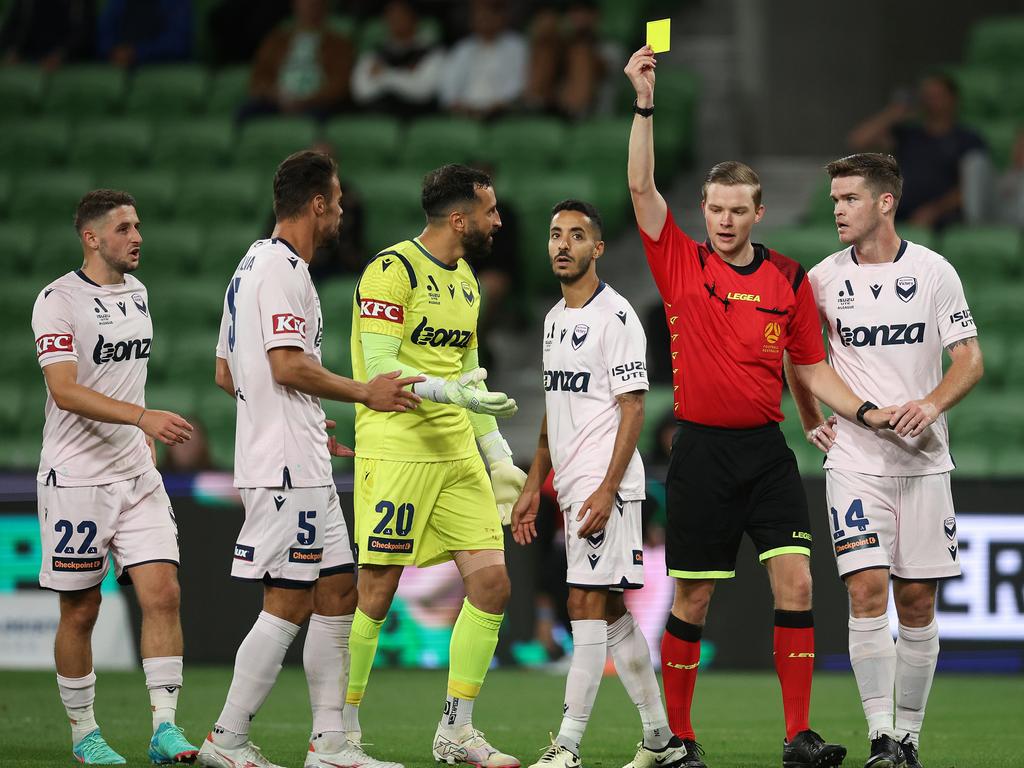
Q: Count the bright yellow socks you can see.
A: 2